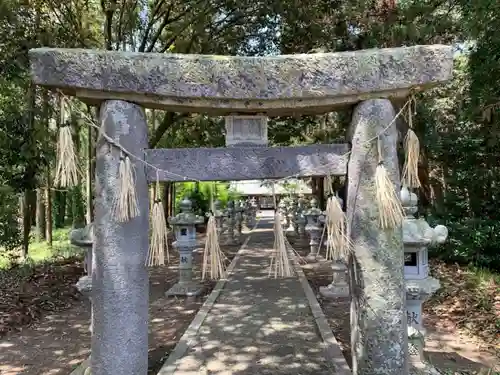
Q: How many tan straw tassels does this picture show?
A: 8